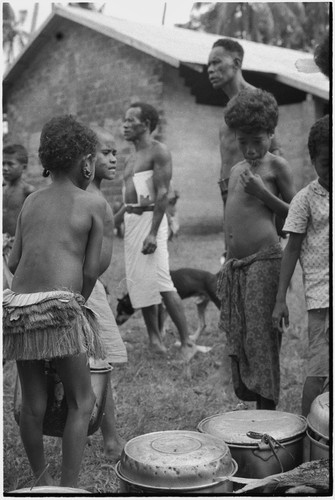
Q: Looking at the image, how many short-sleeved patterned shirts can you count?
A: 1